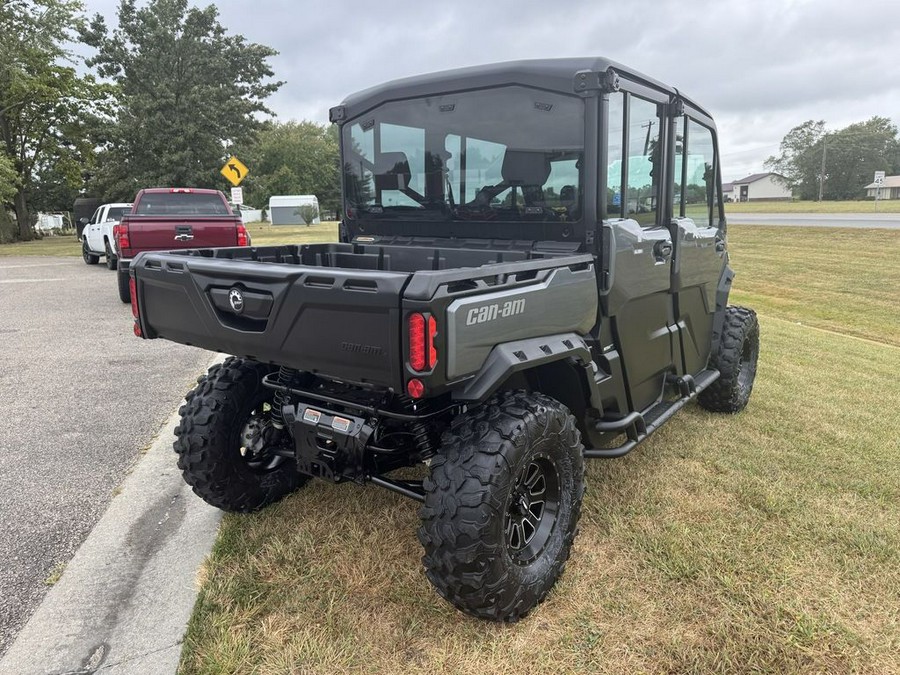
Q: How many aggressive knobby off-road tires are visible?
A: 3